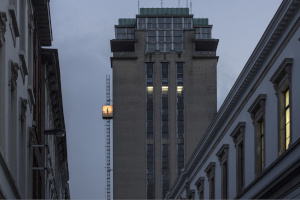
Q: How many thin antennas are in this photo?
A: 5